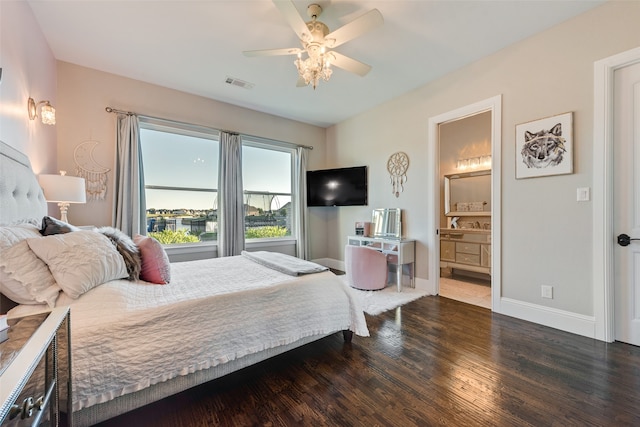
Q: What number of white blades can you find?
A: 5